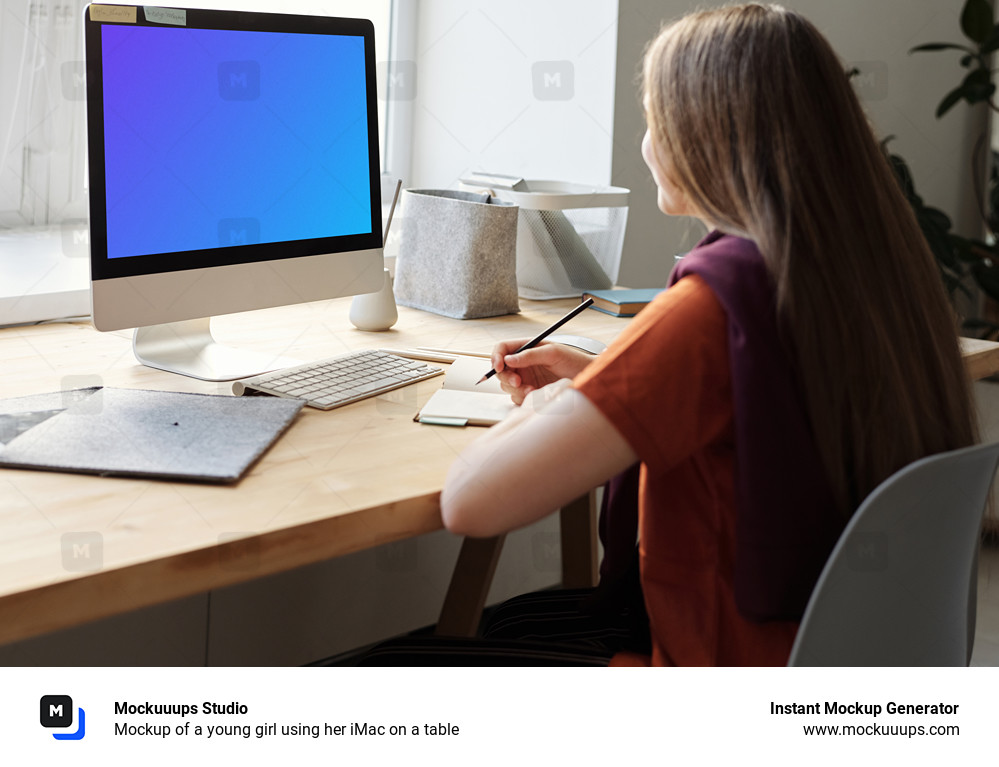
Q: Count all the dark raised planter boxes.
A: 0